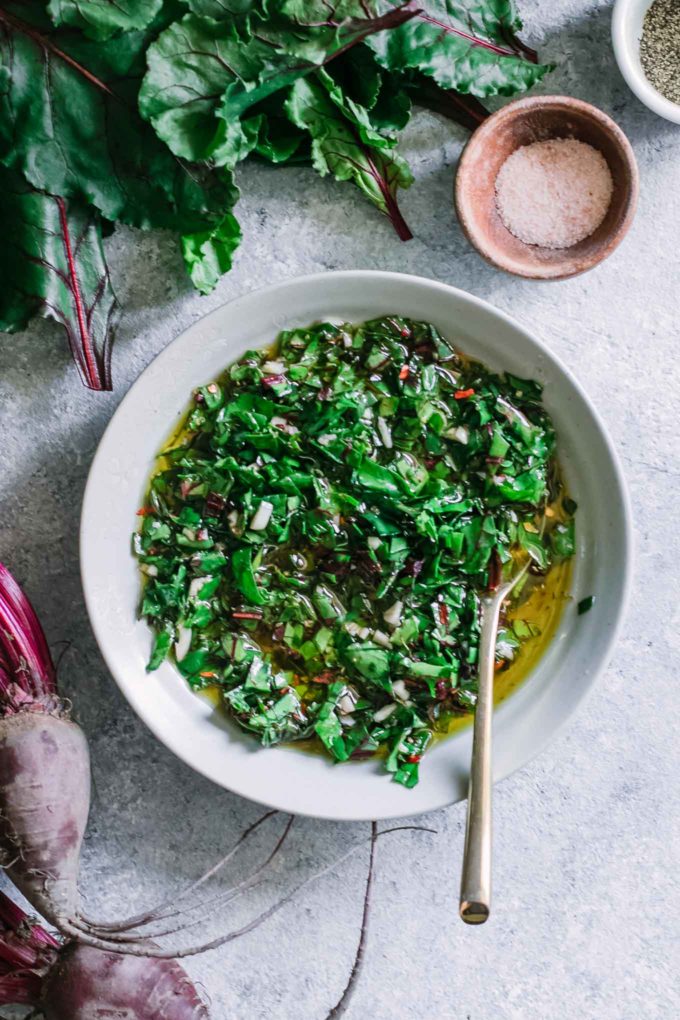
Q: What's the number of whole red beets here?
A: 2